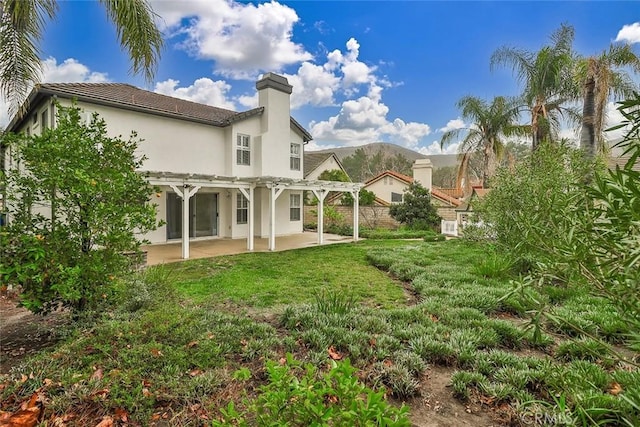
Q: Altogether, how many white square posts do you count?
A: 5